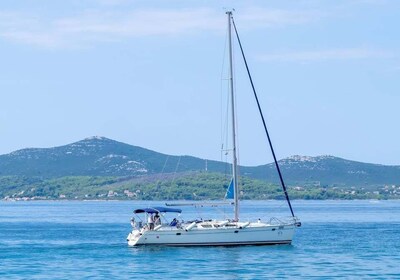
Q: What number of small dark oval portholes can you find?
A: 3